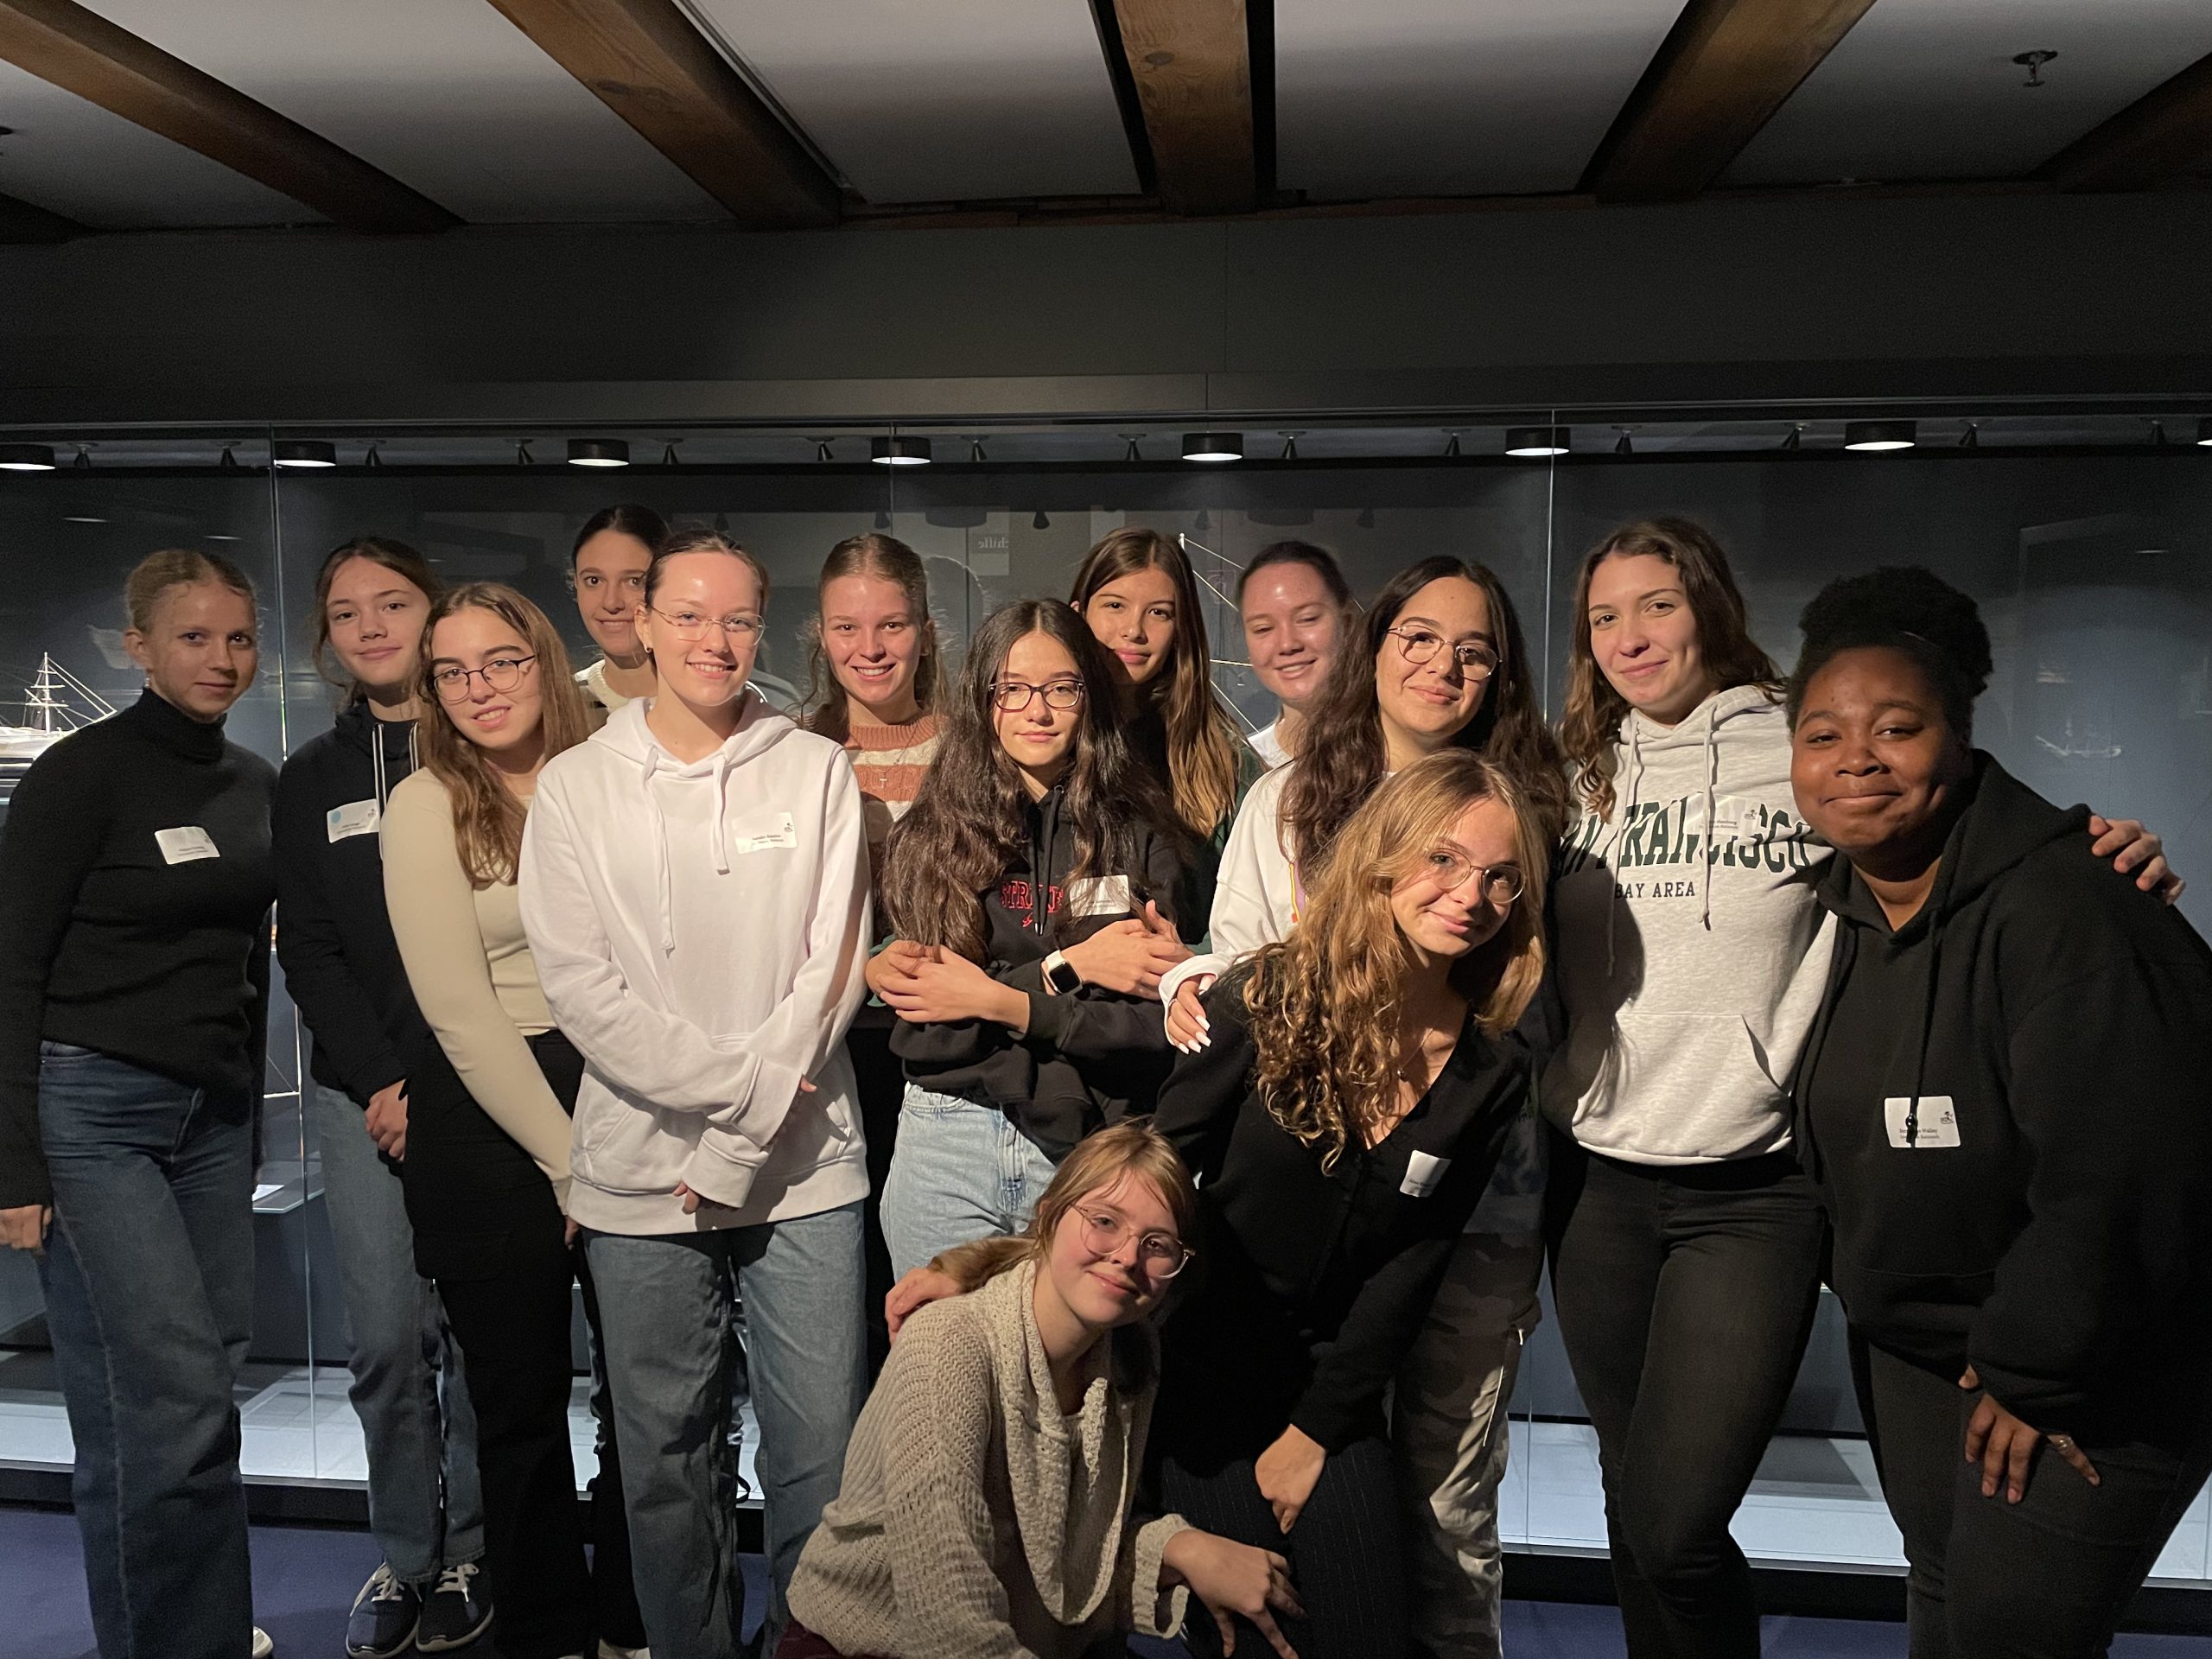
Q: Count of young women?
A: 14